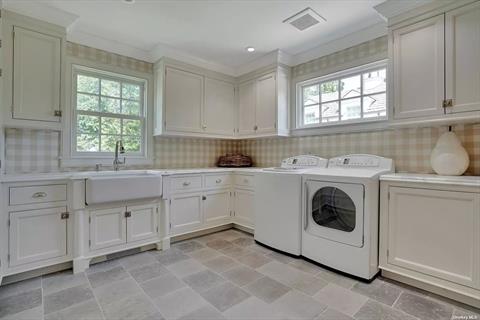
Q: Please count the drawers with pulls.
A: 4